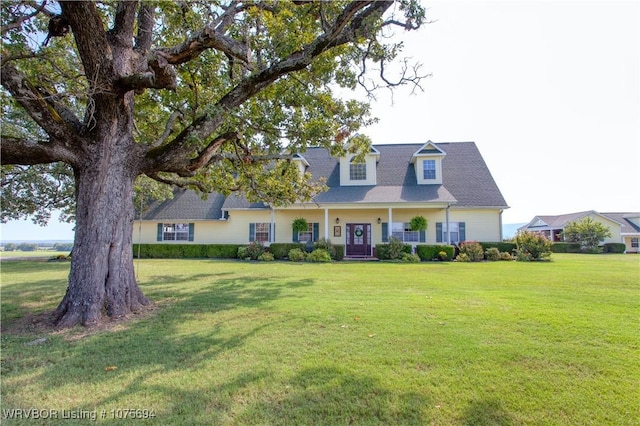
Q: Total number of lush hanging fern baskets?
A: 2